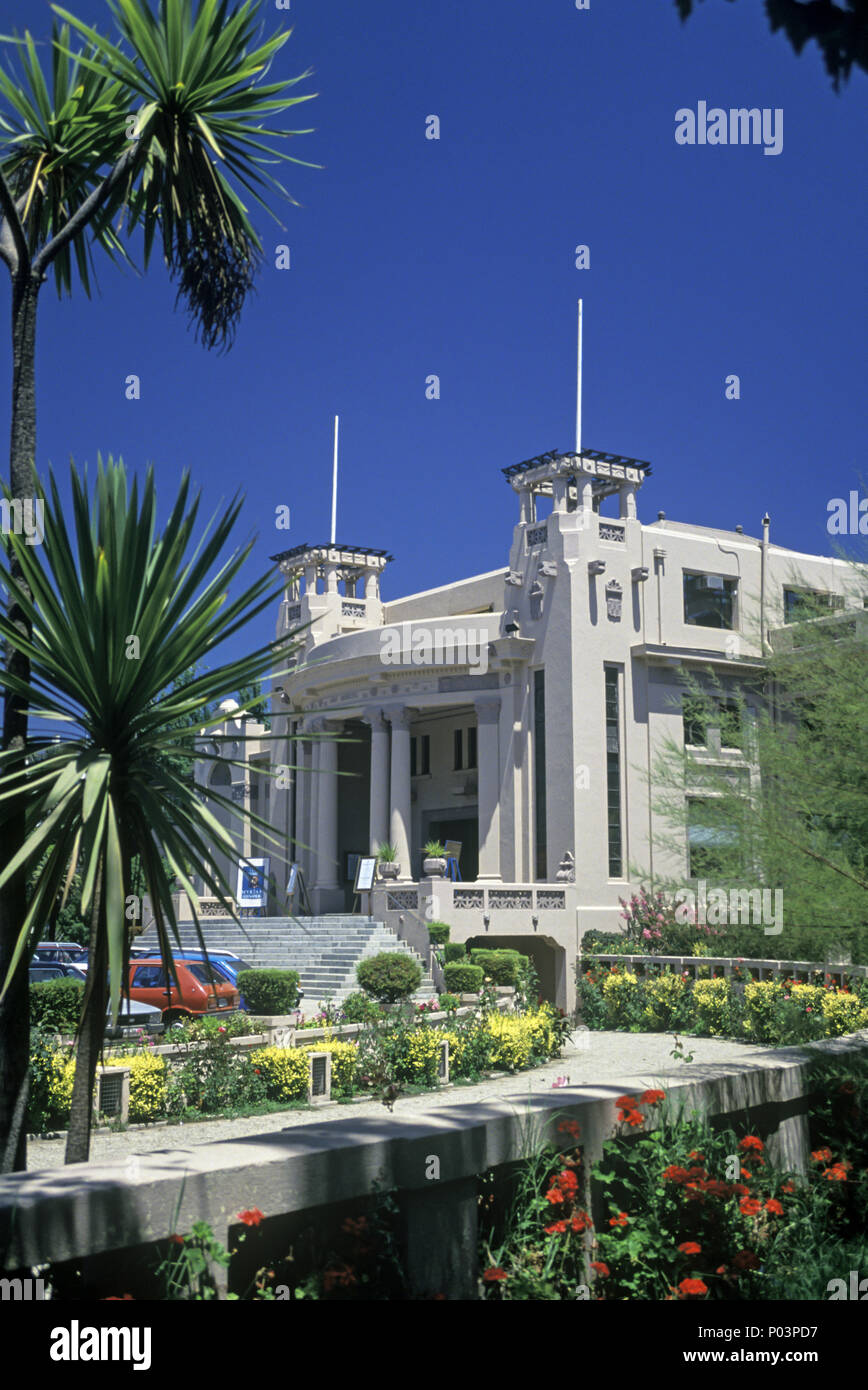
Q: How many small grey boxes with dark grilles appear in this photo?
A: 3